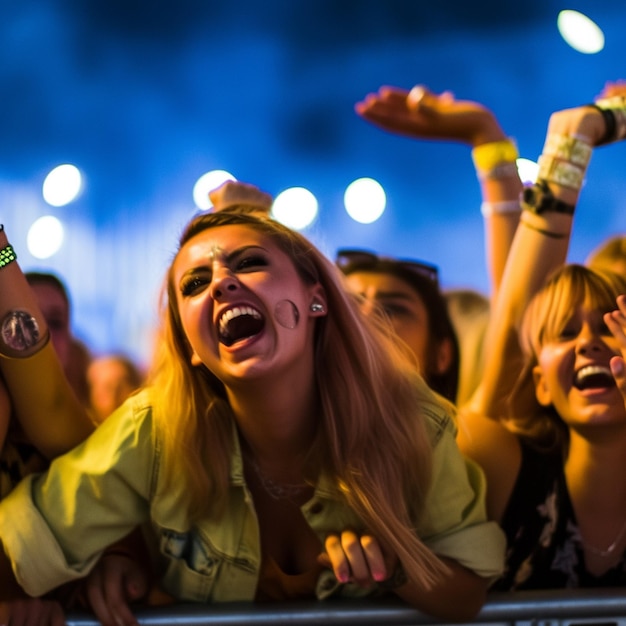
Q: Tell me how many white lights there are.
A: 7